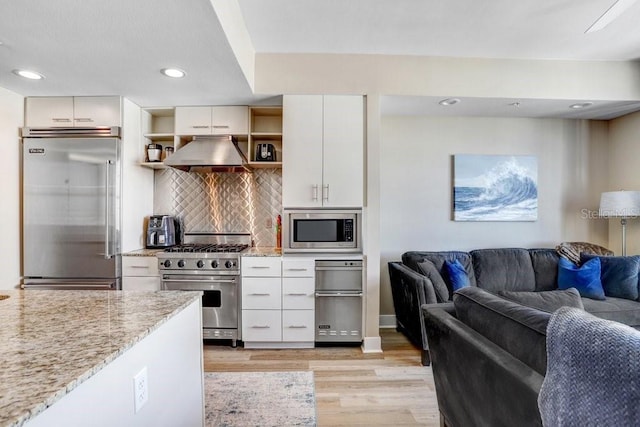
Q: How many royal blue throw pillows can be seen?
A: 2